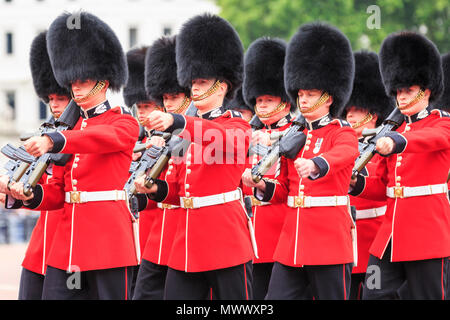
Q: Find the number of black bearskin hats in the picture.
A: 11